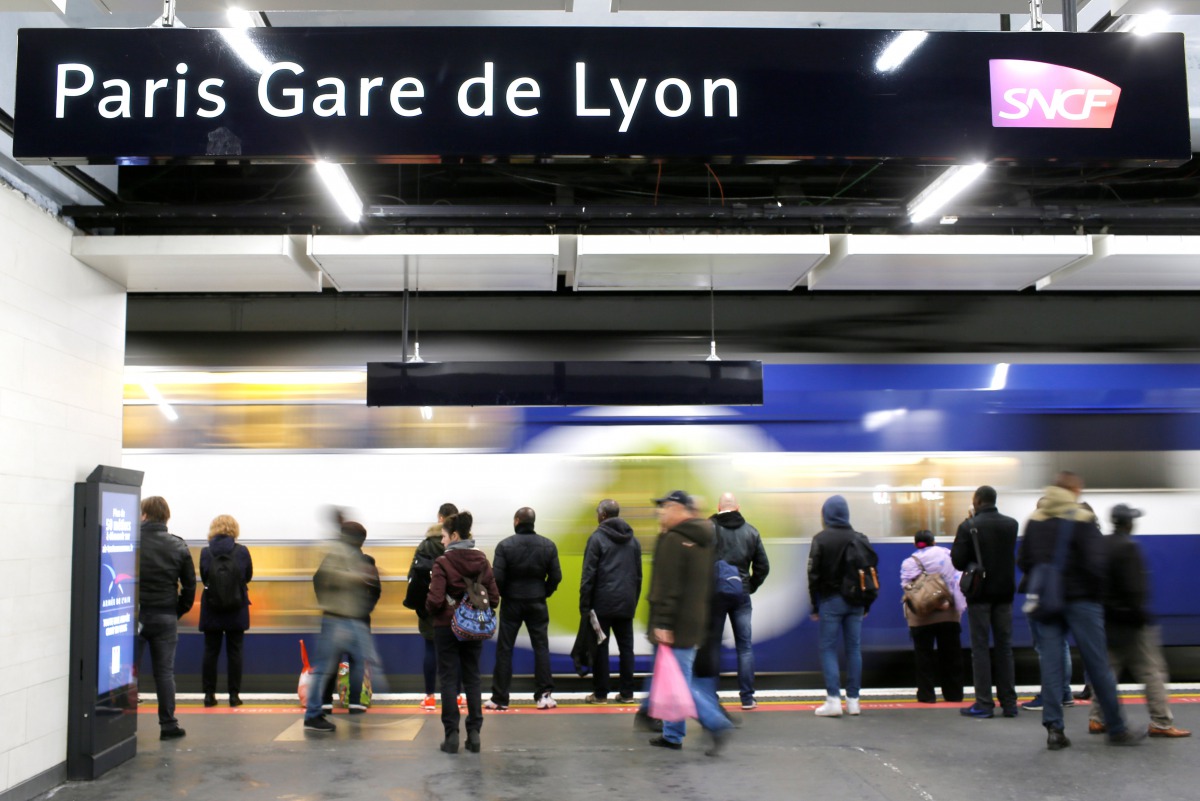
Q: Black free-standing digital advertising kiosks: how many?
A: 1